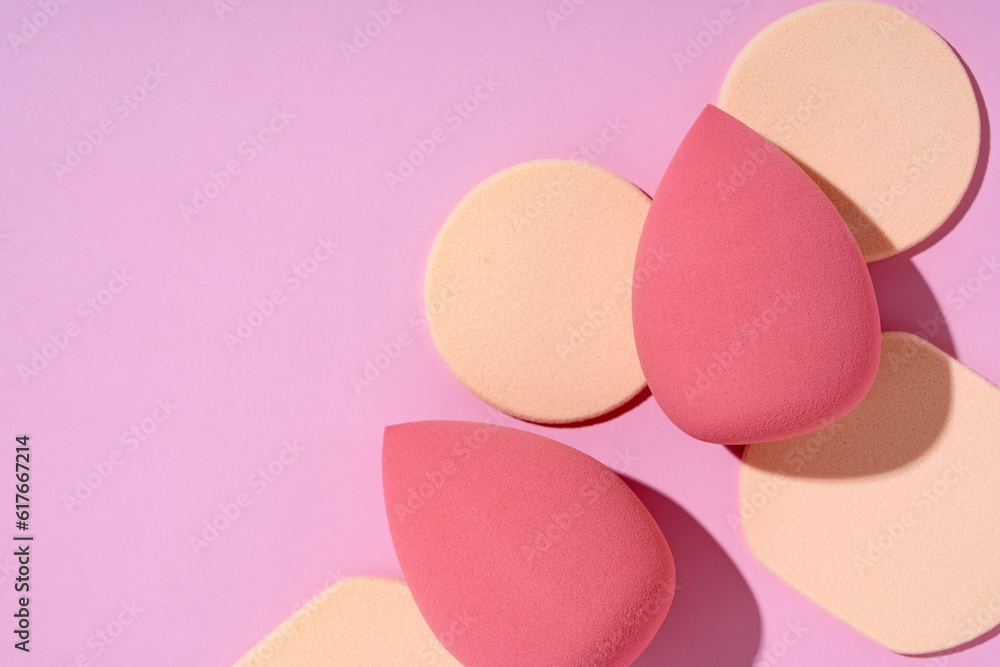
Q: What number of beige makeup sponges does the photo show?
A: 4